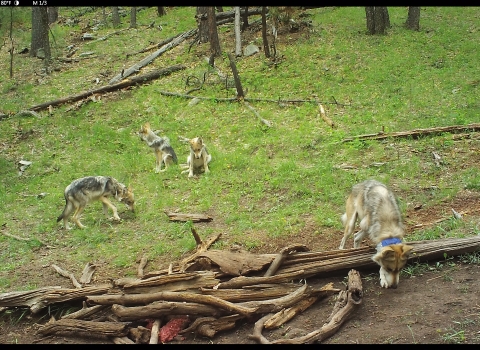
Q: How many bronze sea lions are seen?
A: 0